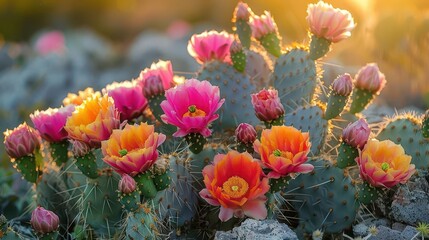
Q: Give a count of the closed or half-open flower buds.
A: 13